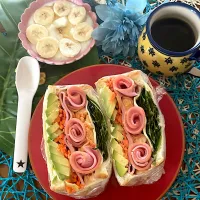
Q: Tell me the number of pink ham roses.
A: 6